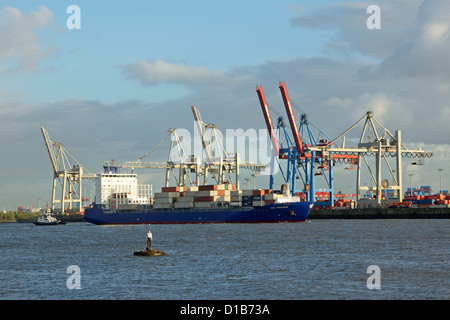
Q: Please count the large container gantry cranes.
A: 6